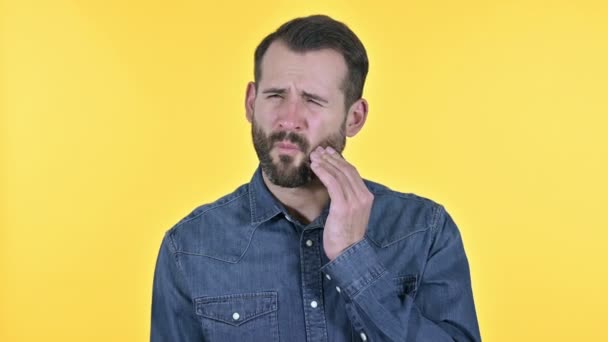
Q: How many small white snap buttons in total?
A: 6